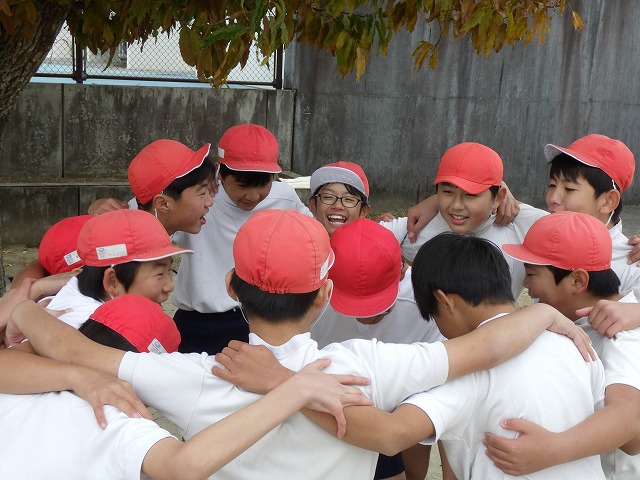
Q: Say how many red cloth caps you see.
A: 11